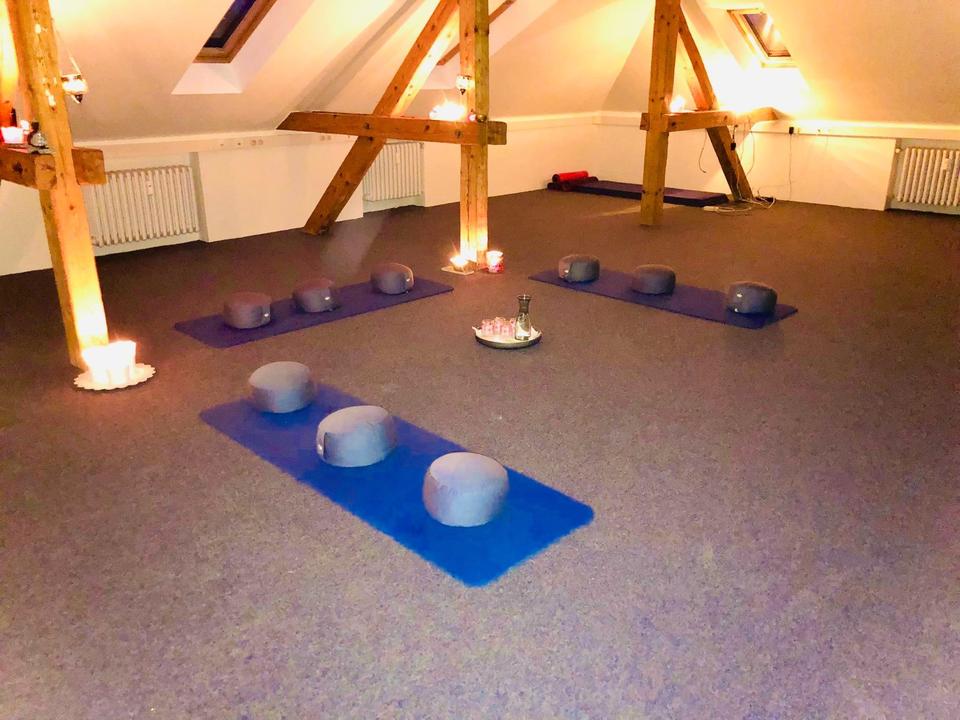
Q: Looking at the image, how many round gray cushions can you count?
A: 9